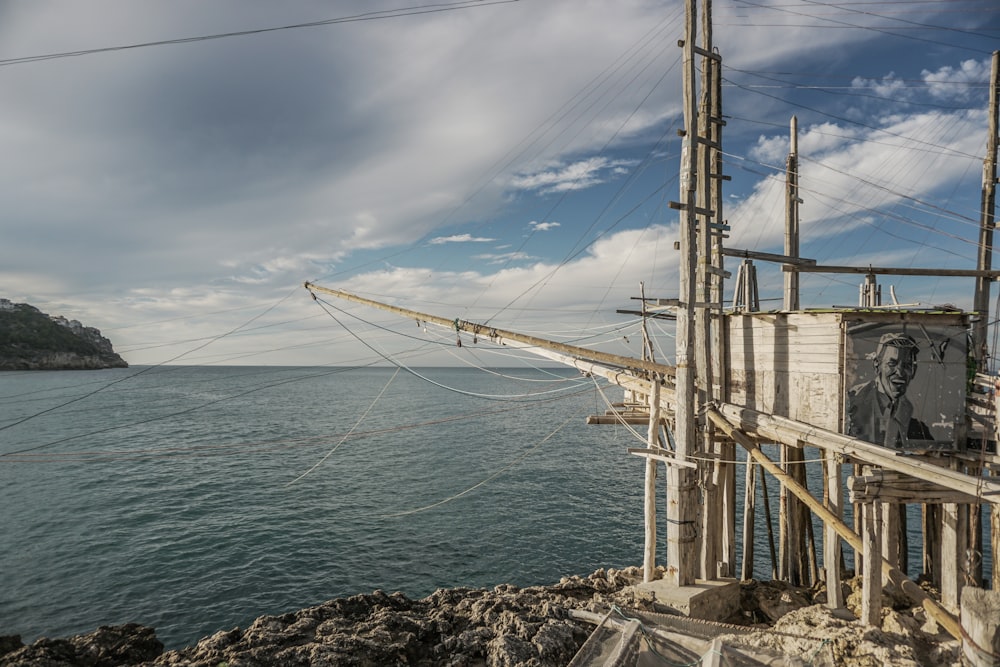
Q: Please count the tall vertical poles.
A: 5